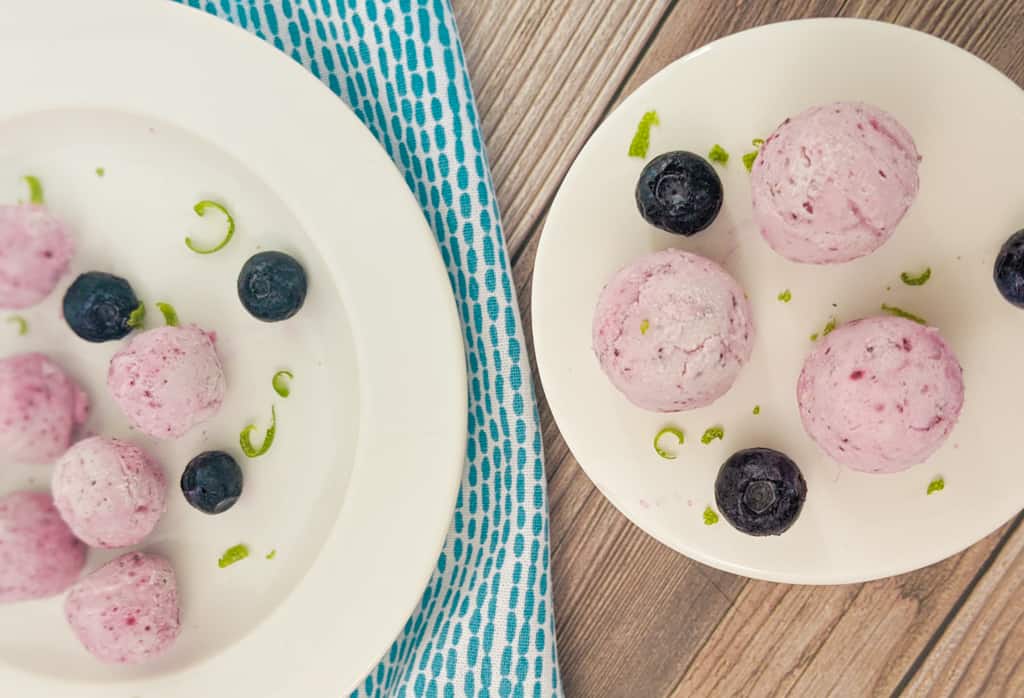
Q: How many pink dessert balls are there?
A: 9